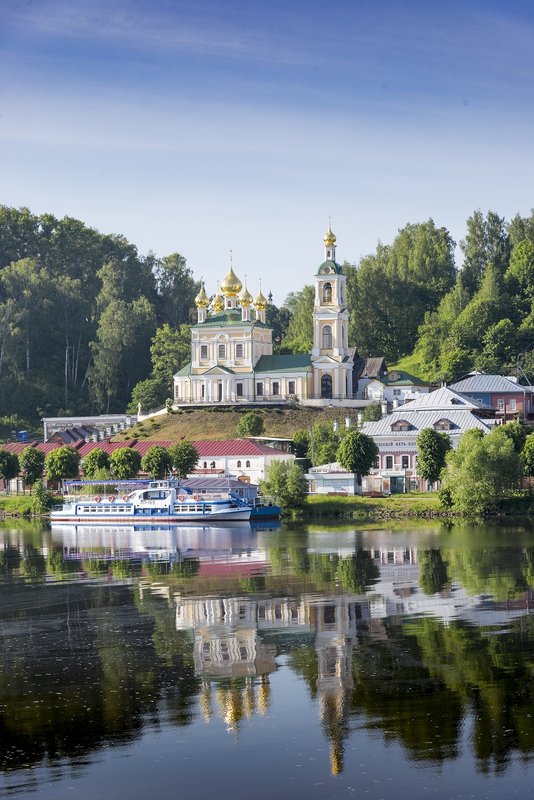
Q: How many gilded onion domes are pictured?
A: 6